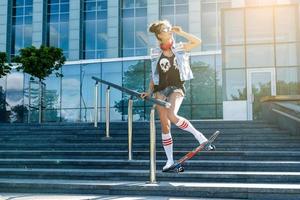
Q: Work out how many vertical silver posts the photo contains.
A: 4